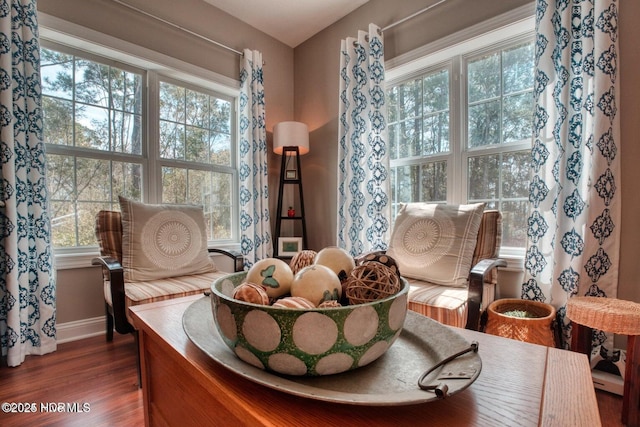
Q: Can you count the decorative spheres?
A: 9